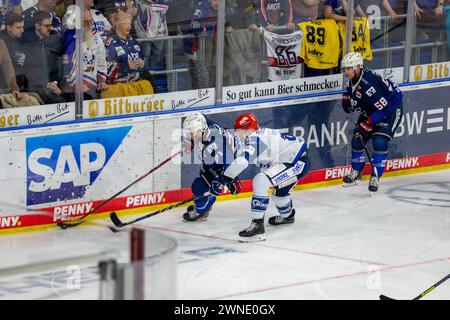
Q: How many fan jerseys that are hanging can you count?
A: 3